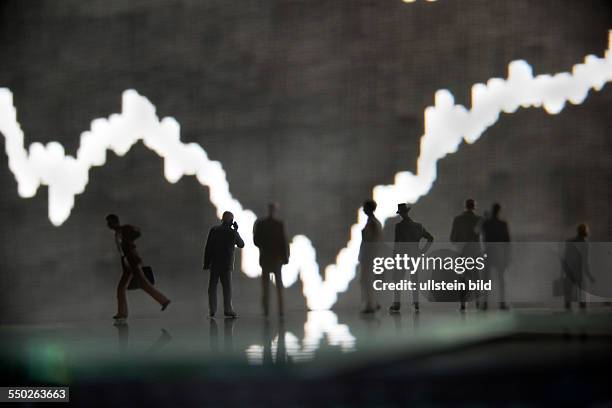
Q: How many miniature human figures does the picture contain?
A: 8